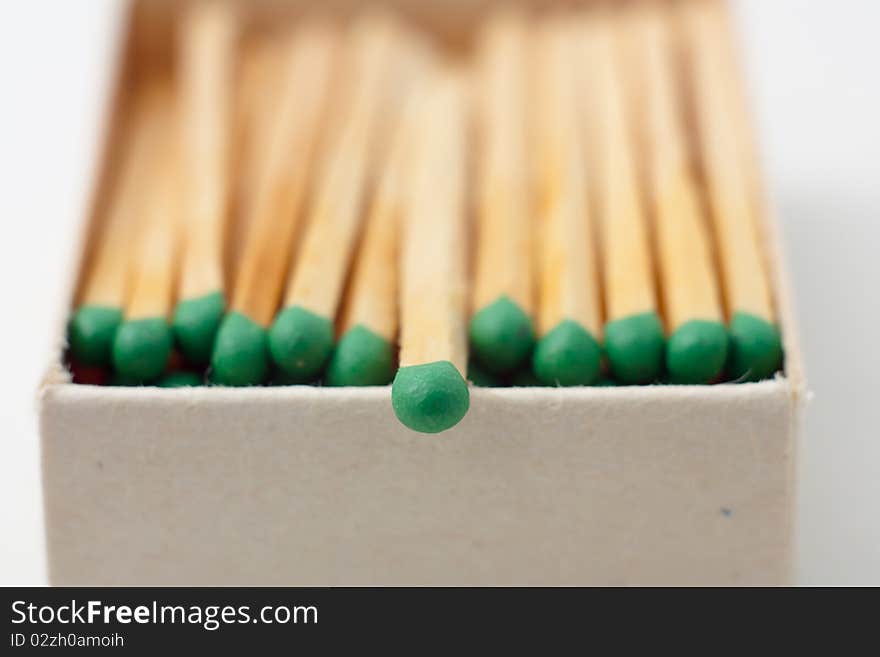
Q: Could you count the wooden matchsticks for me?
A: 12